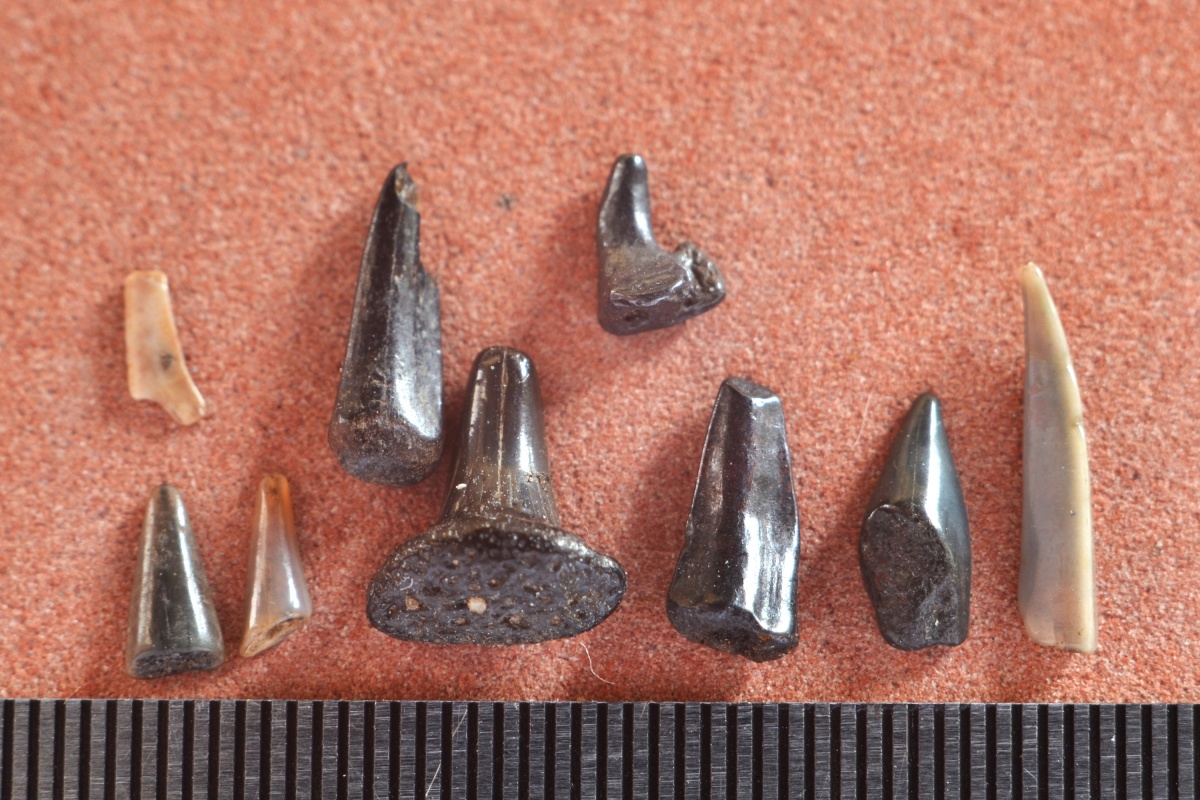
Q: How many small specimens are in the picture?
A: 9